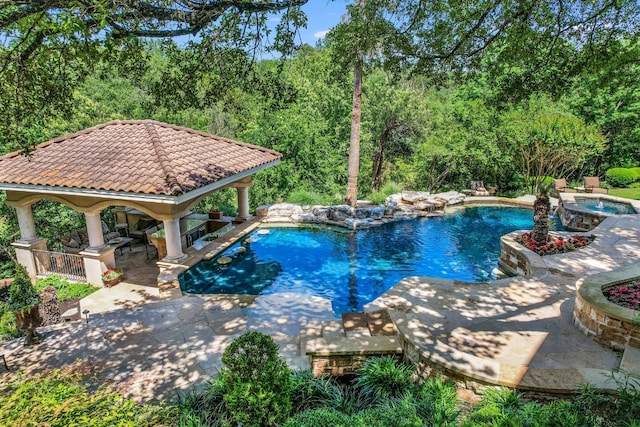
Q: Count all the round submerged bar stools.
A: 4